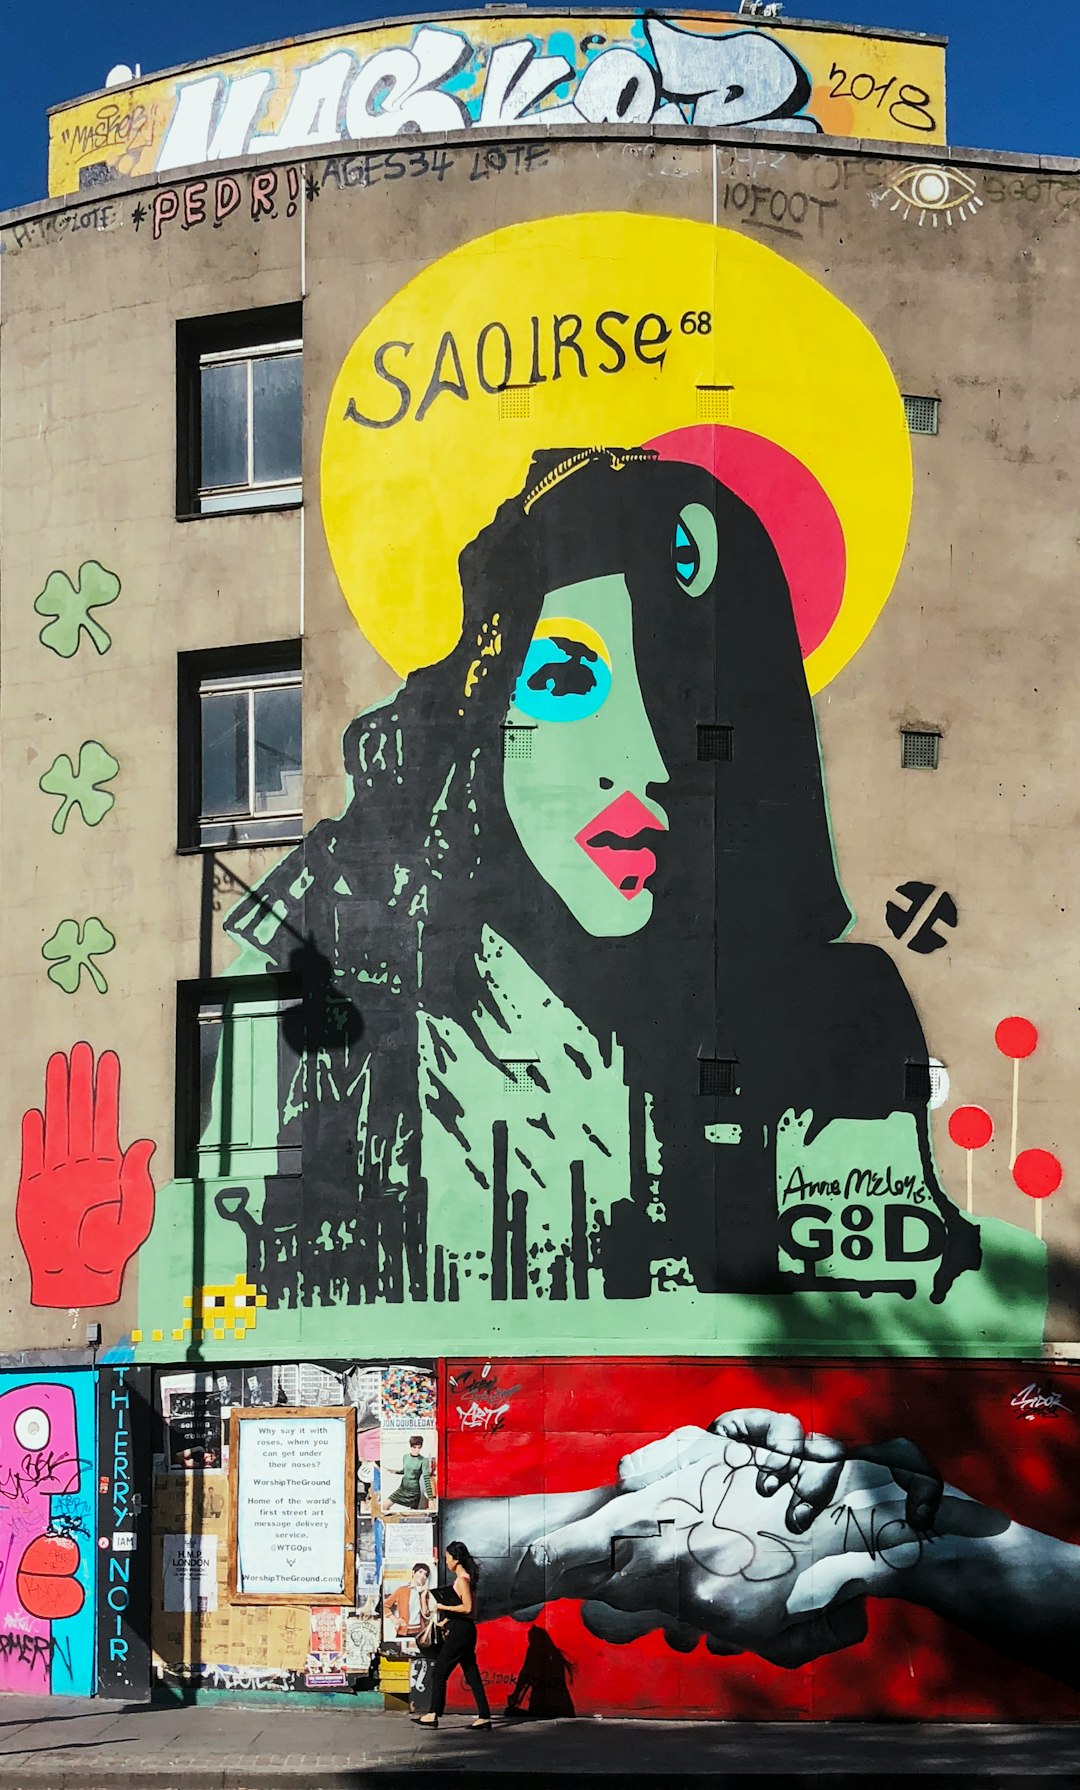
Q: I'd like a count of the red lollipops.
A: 3